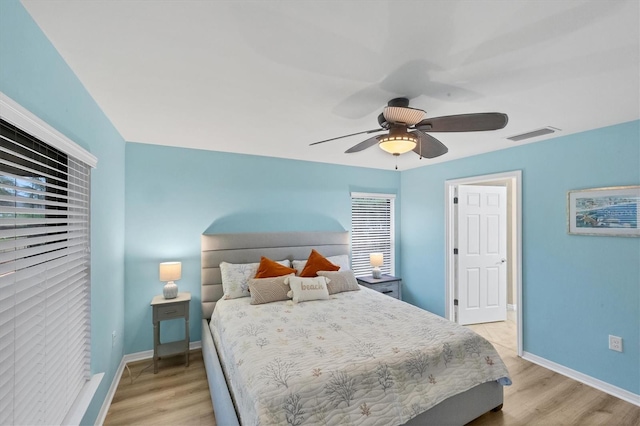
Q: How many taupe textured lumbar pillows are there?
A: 2